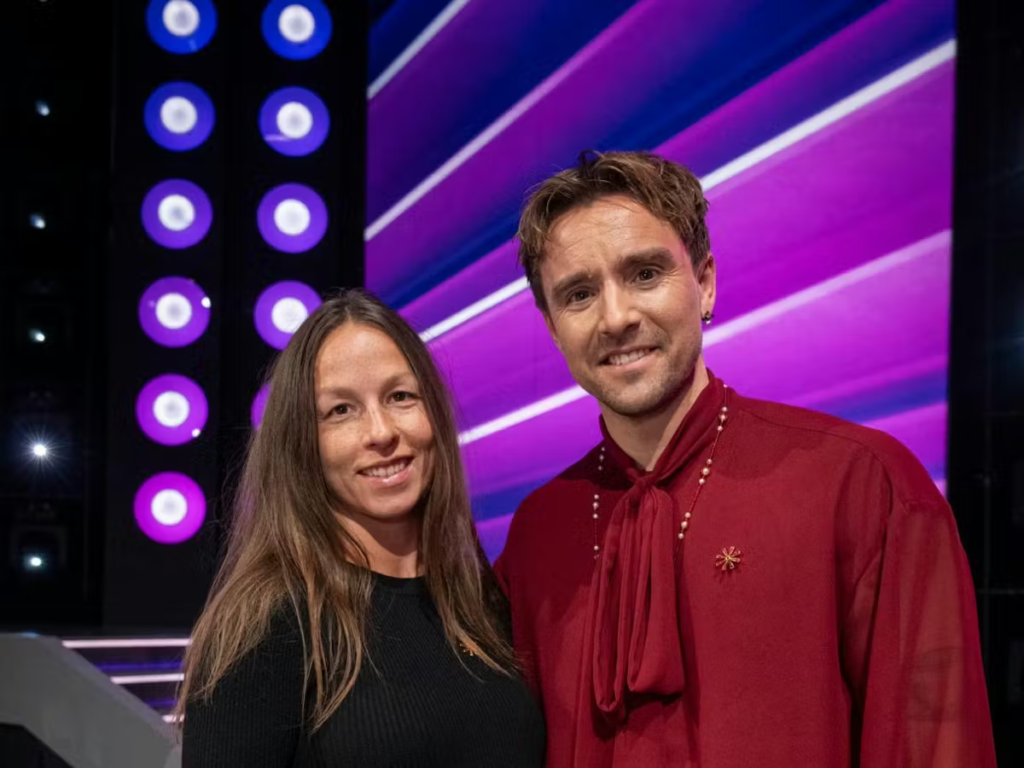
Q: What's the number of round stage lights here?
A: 11